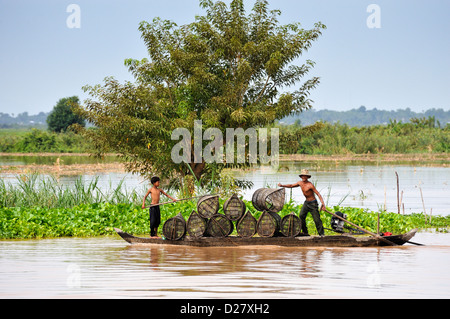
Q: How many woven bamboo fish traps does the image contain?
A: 9